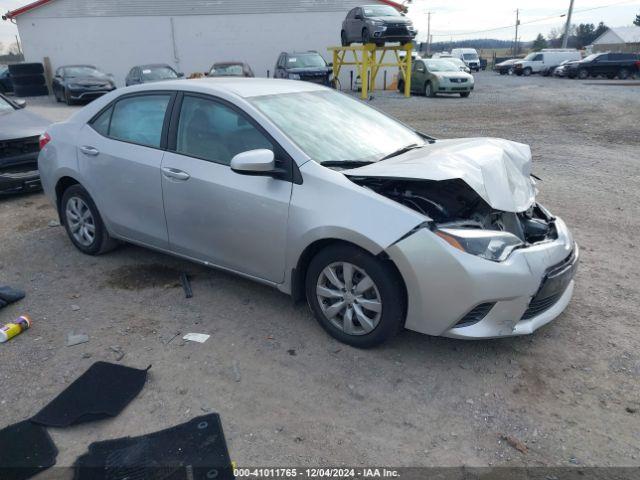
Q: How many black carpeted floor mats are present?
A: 3